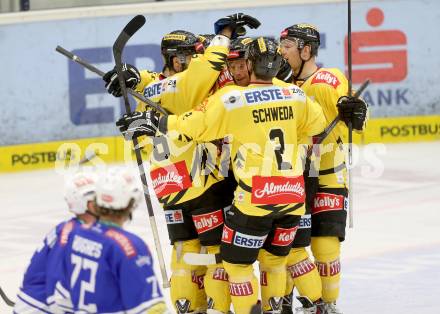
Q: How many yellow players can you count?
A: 5